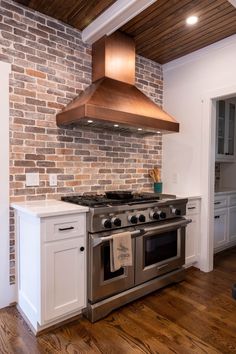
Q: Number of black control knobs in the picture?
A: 7